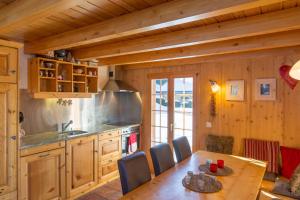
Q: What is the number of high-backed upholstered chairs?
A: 3